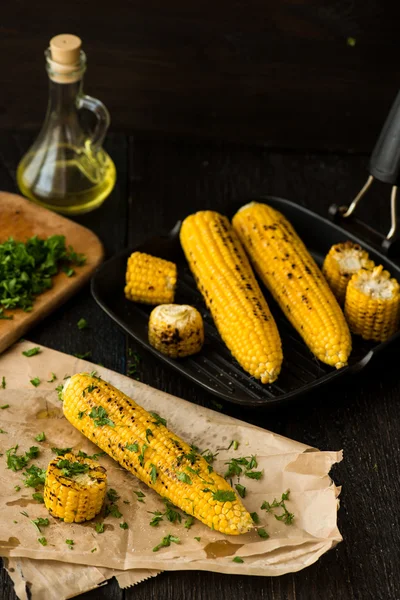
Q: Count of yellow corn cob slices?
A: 5